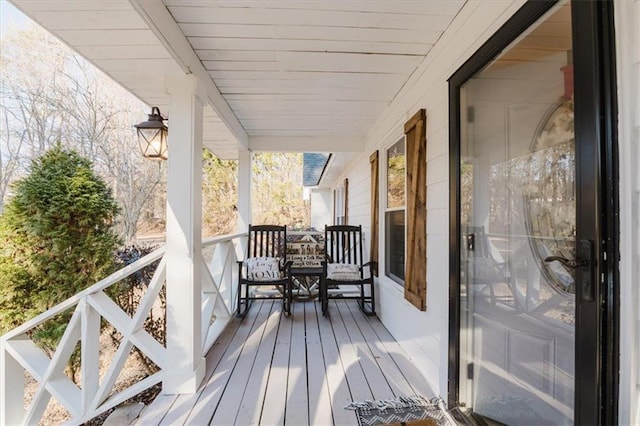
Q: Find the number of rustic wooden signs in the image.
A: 1